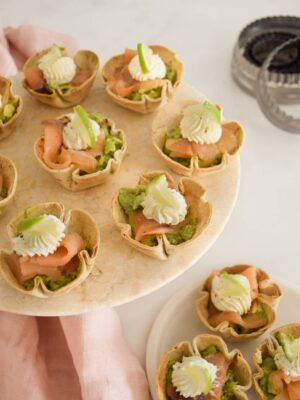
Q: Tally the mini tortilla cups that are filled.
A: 11